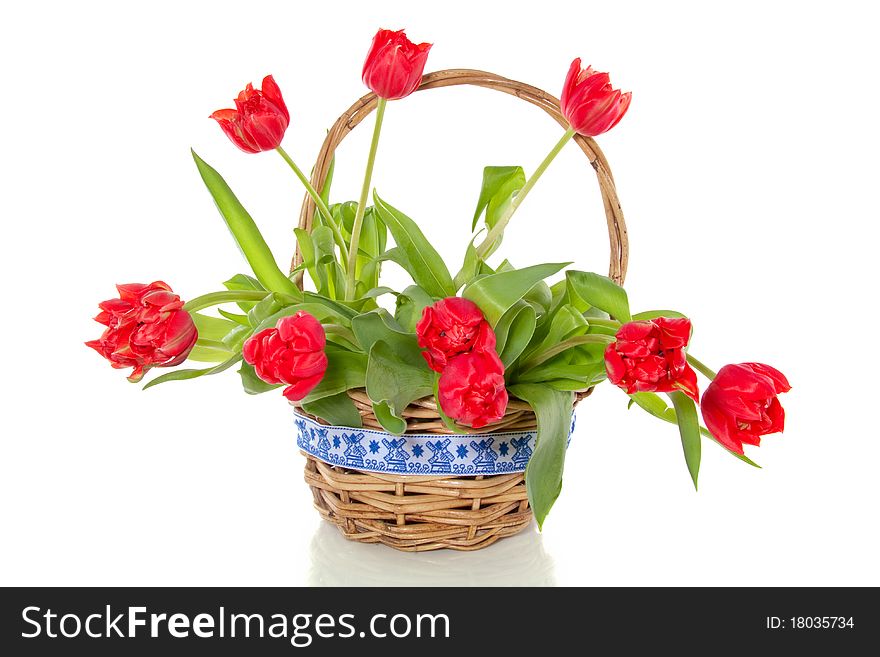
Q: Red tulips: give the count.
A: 9